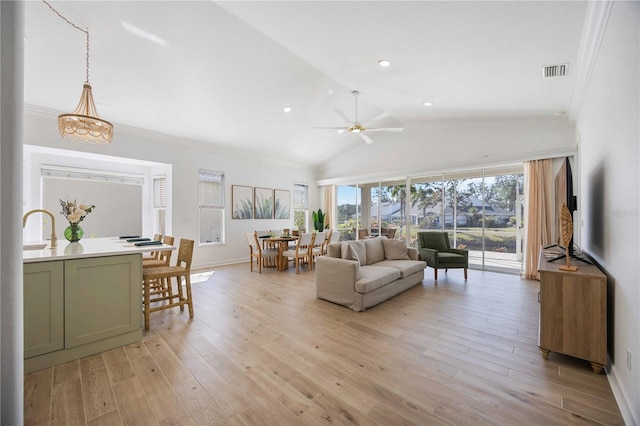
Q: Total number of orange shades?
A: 2